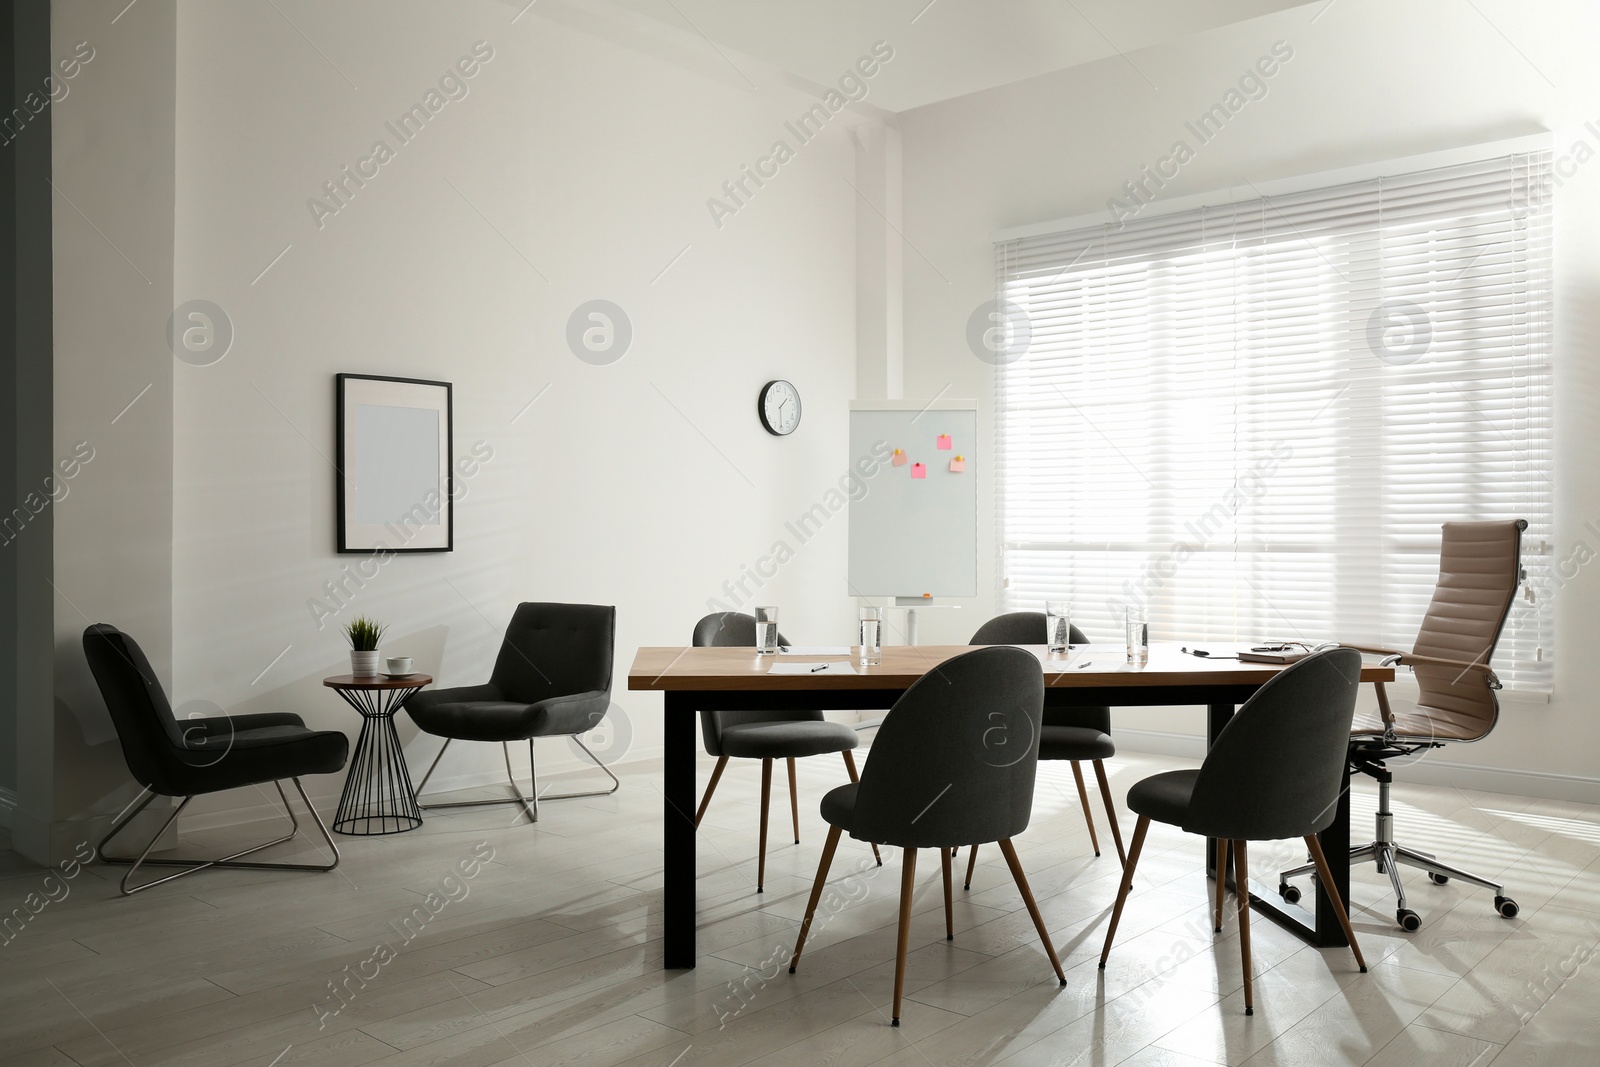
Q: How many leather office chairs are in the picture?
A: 1